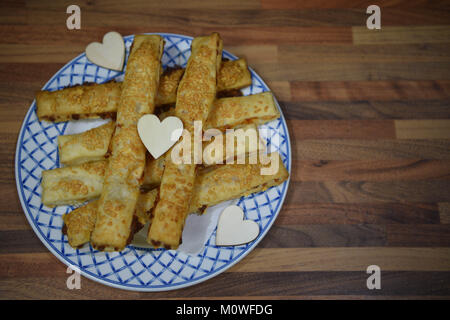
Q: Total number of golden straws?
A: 6